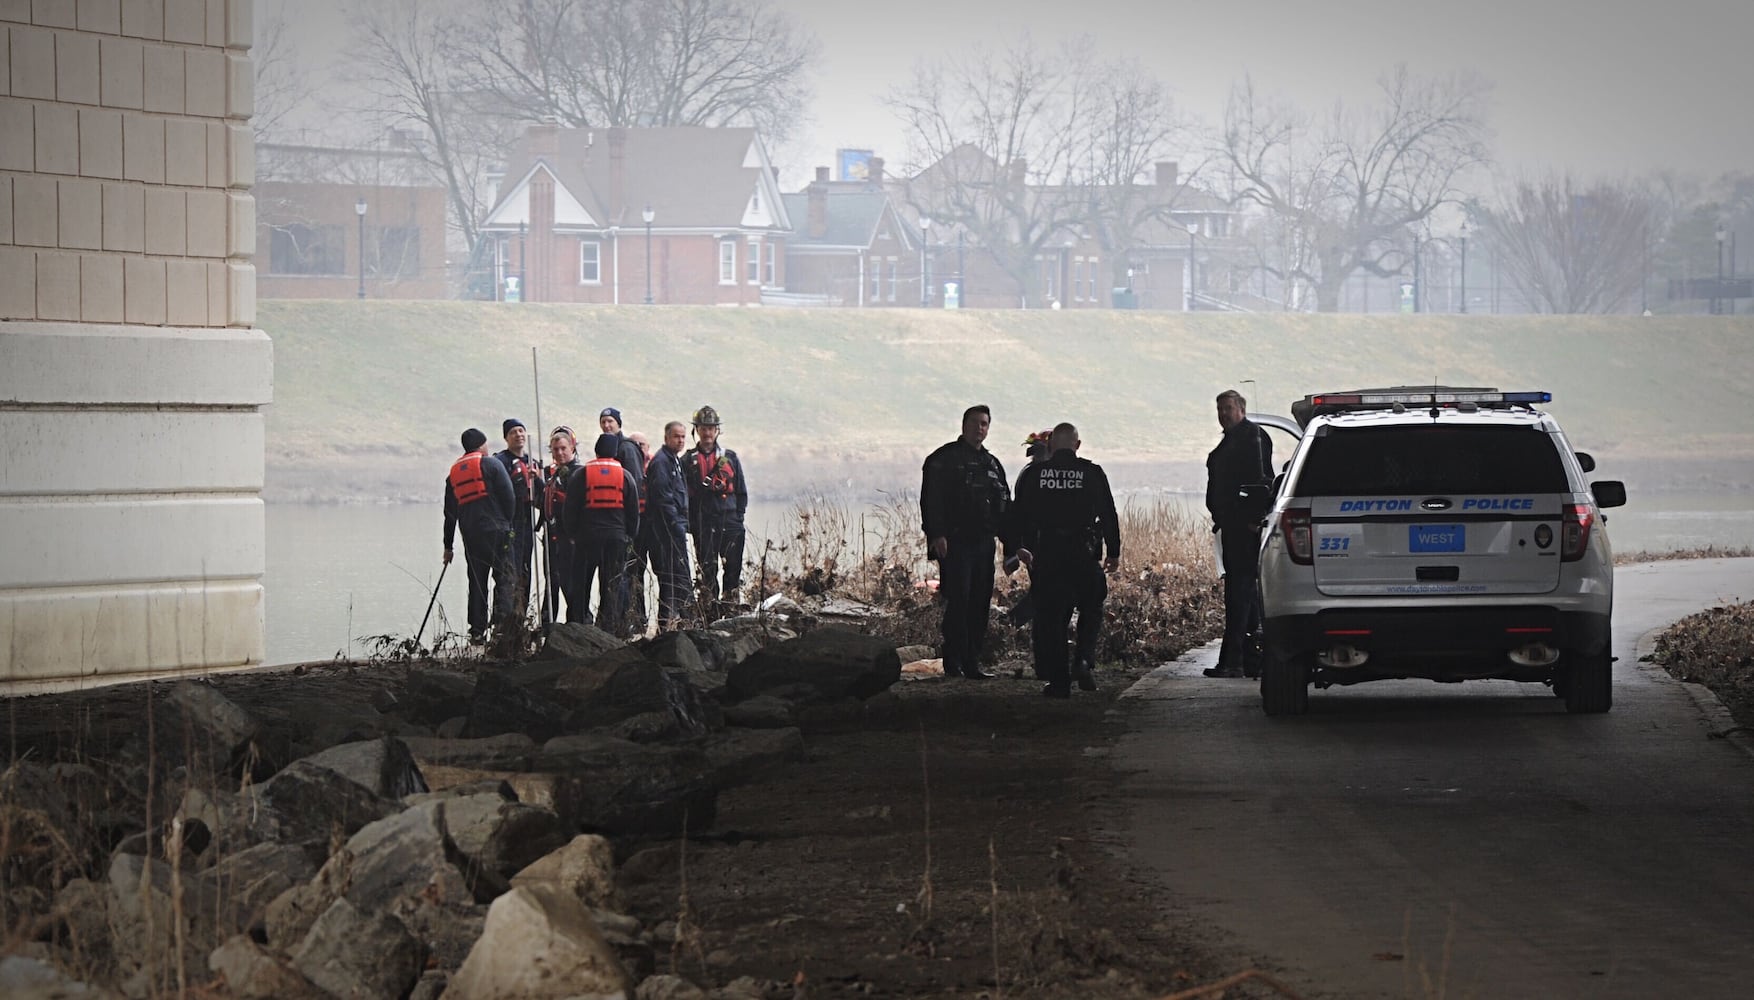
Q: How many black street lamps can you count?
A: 6